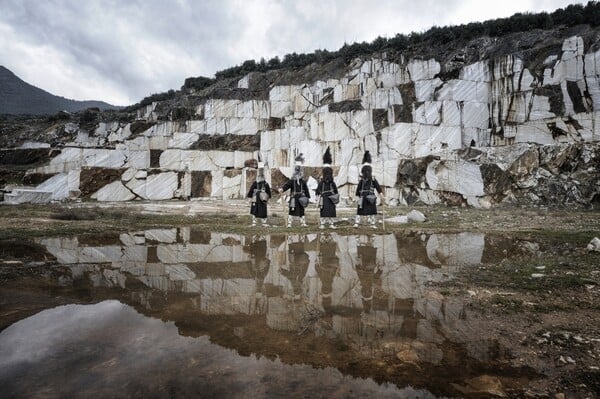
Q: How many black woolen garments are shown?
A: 4